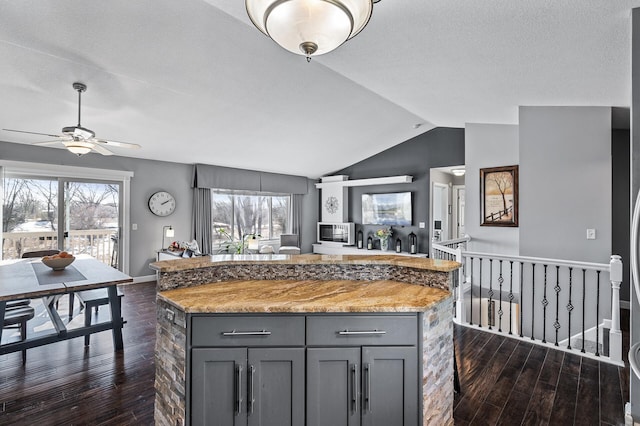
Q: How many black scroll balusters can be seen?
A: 6